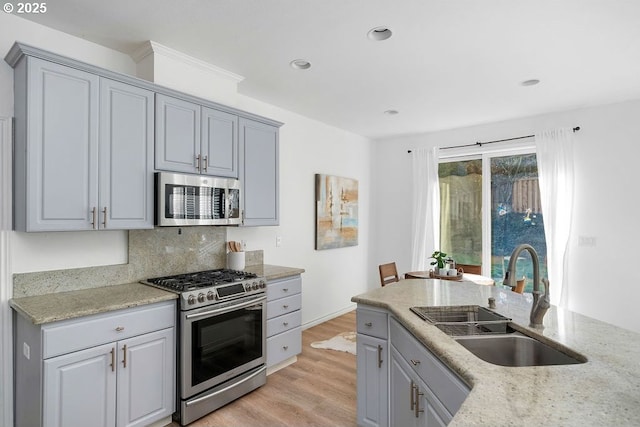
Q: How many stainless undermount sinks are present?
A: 1